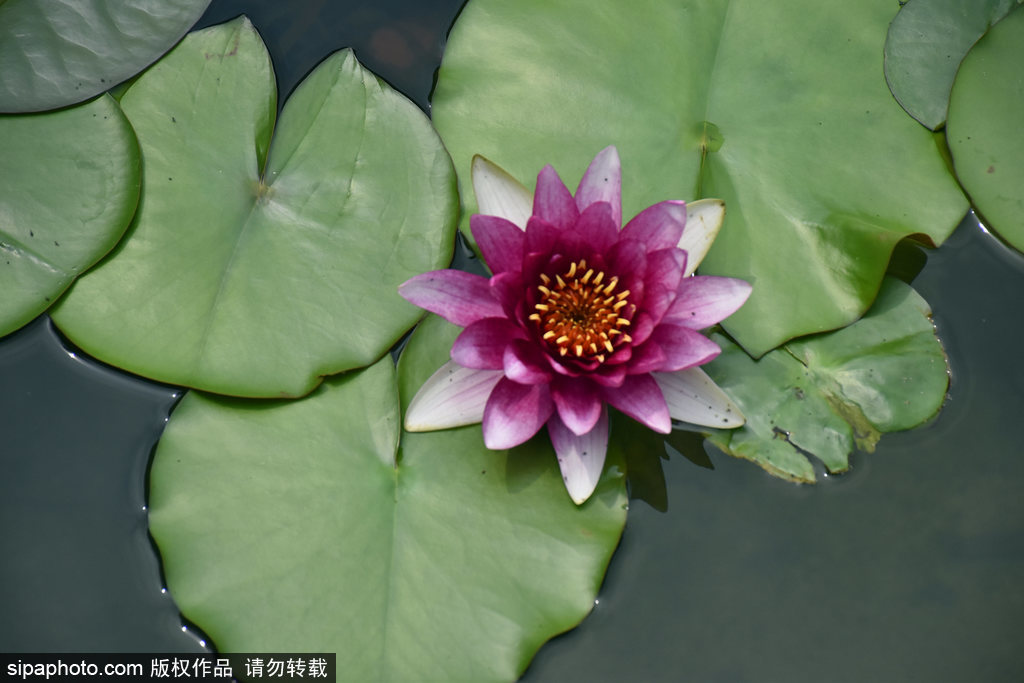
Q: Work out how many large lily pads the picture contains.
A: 3